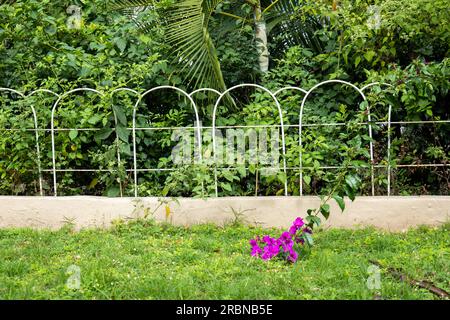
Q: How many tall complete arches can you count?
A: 4